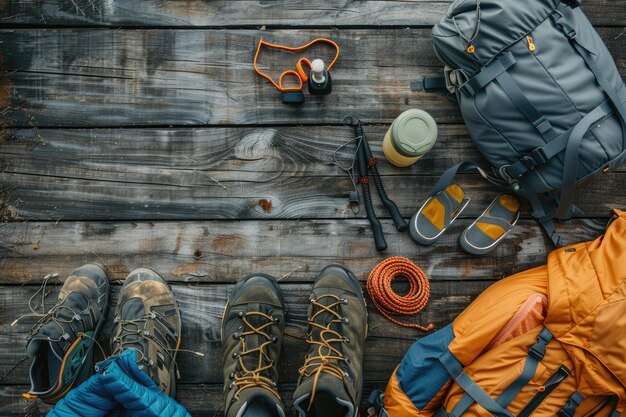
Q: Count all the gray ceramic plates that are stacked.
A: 0